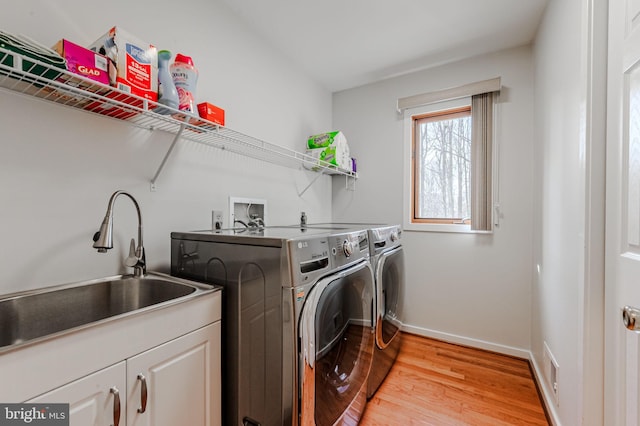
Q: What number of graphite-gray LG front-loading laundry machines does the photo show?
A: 2